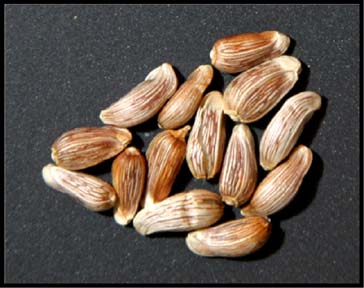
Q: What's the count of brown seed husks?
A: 14